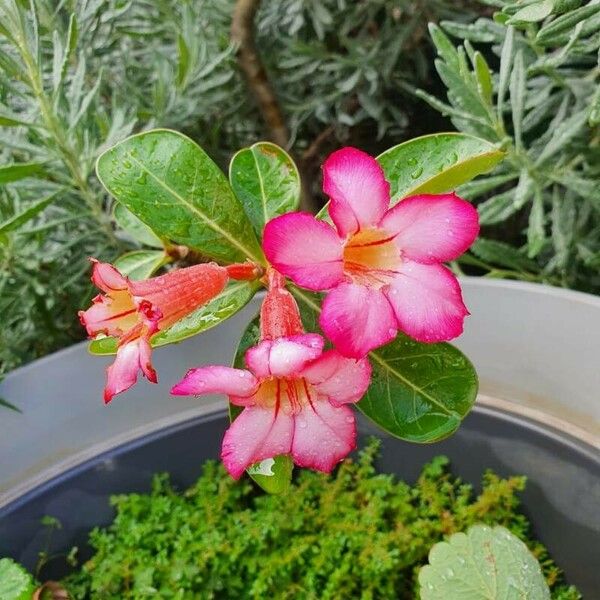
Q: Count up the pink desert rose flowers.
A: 3